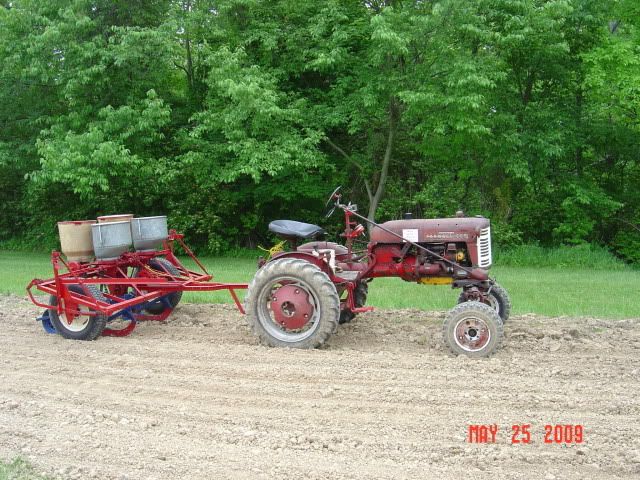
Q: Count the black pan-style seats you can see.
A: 1